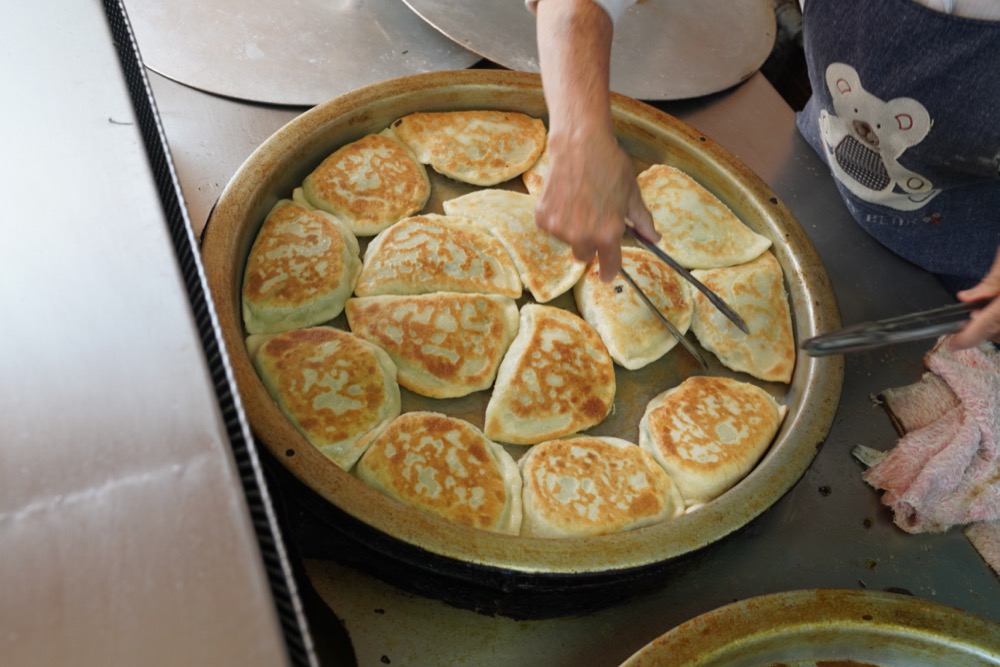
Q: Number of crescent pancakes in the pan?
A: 15